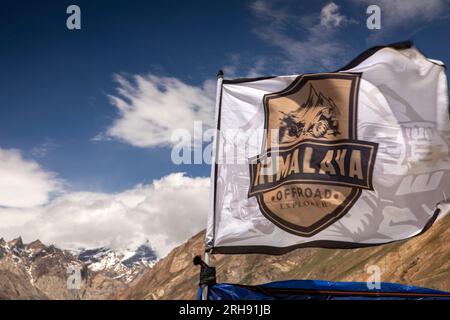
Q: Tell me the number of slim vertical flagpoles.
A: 1